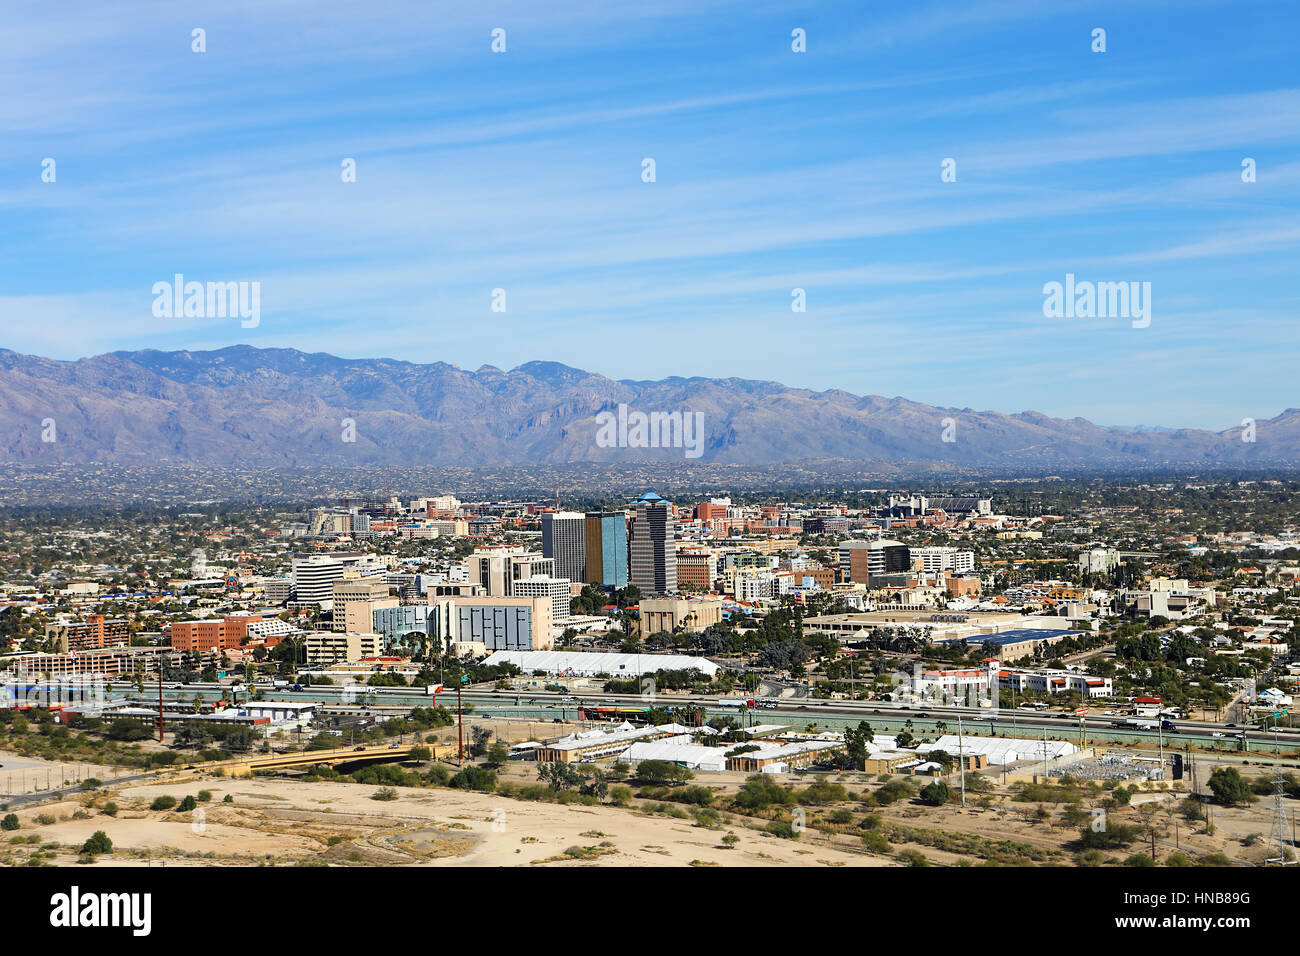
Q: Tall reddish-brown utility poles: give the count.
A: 2